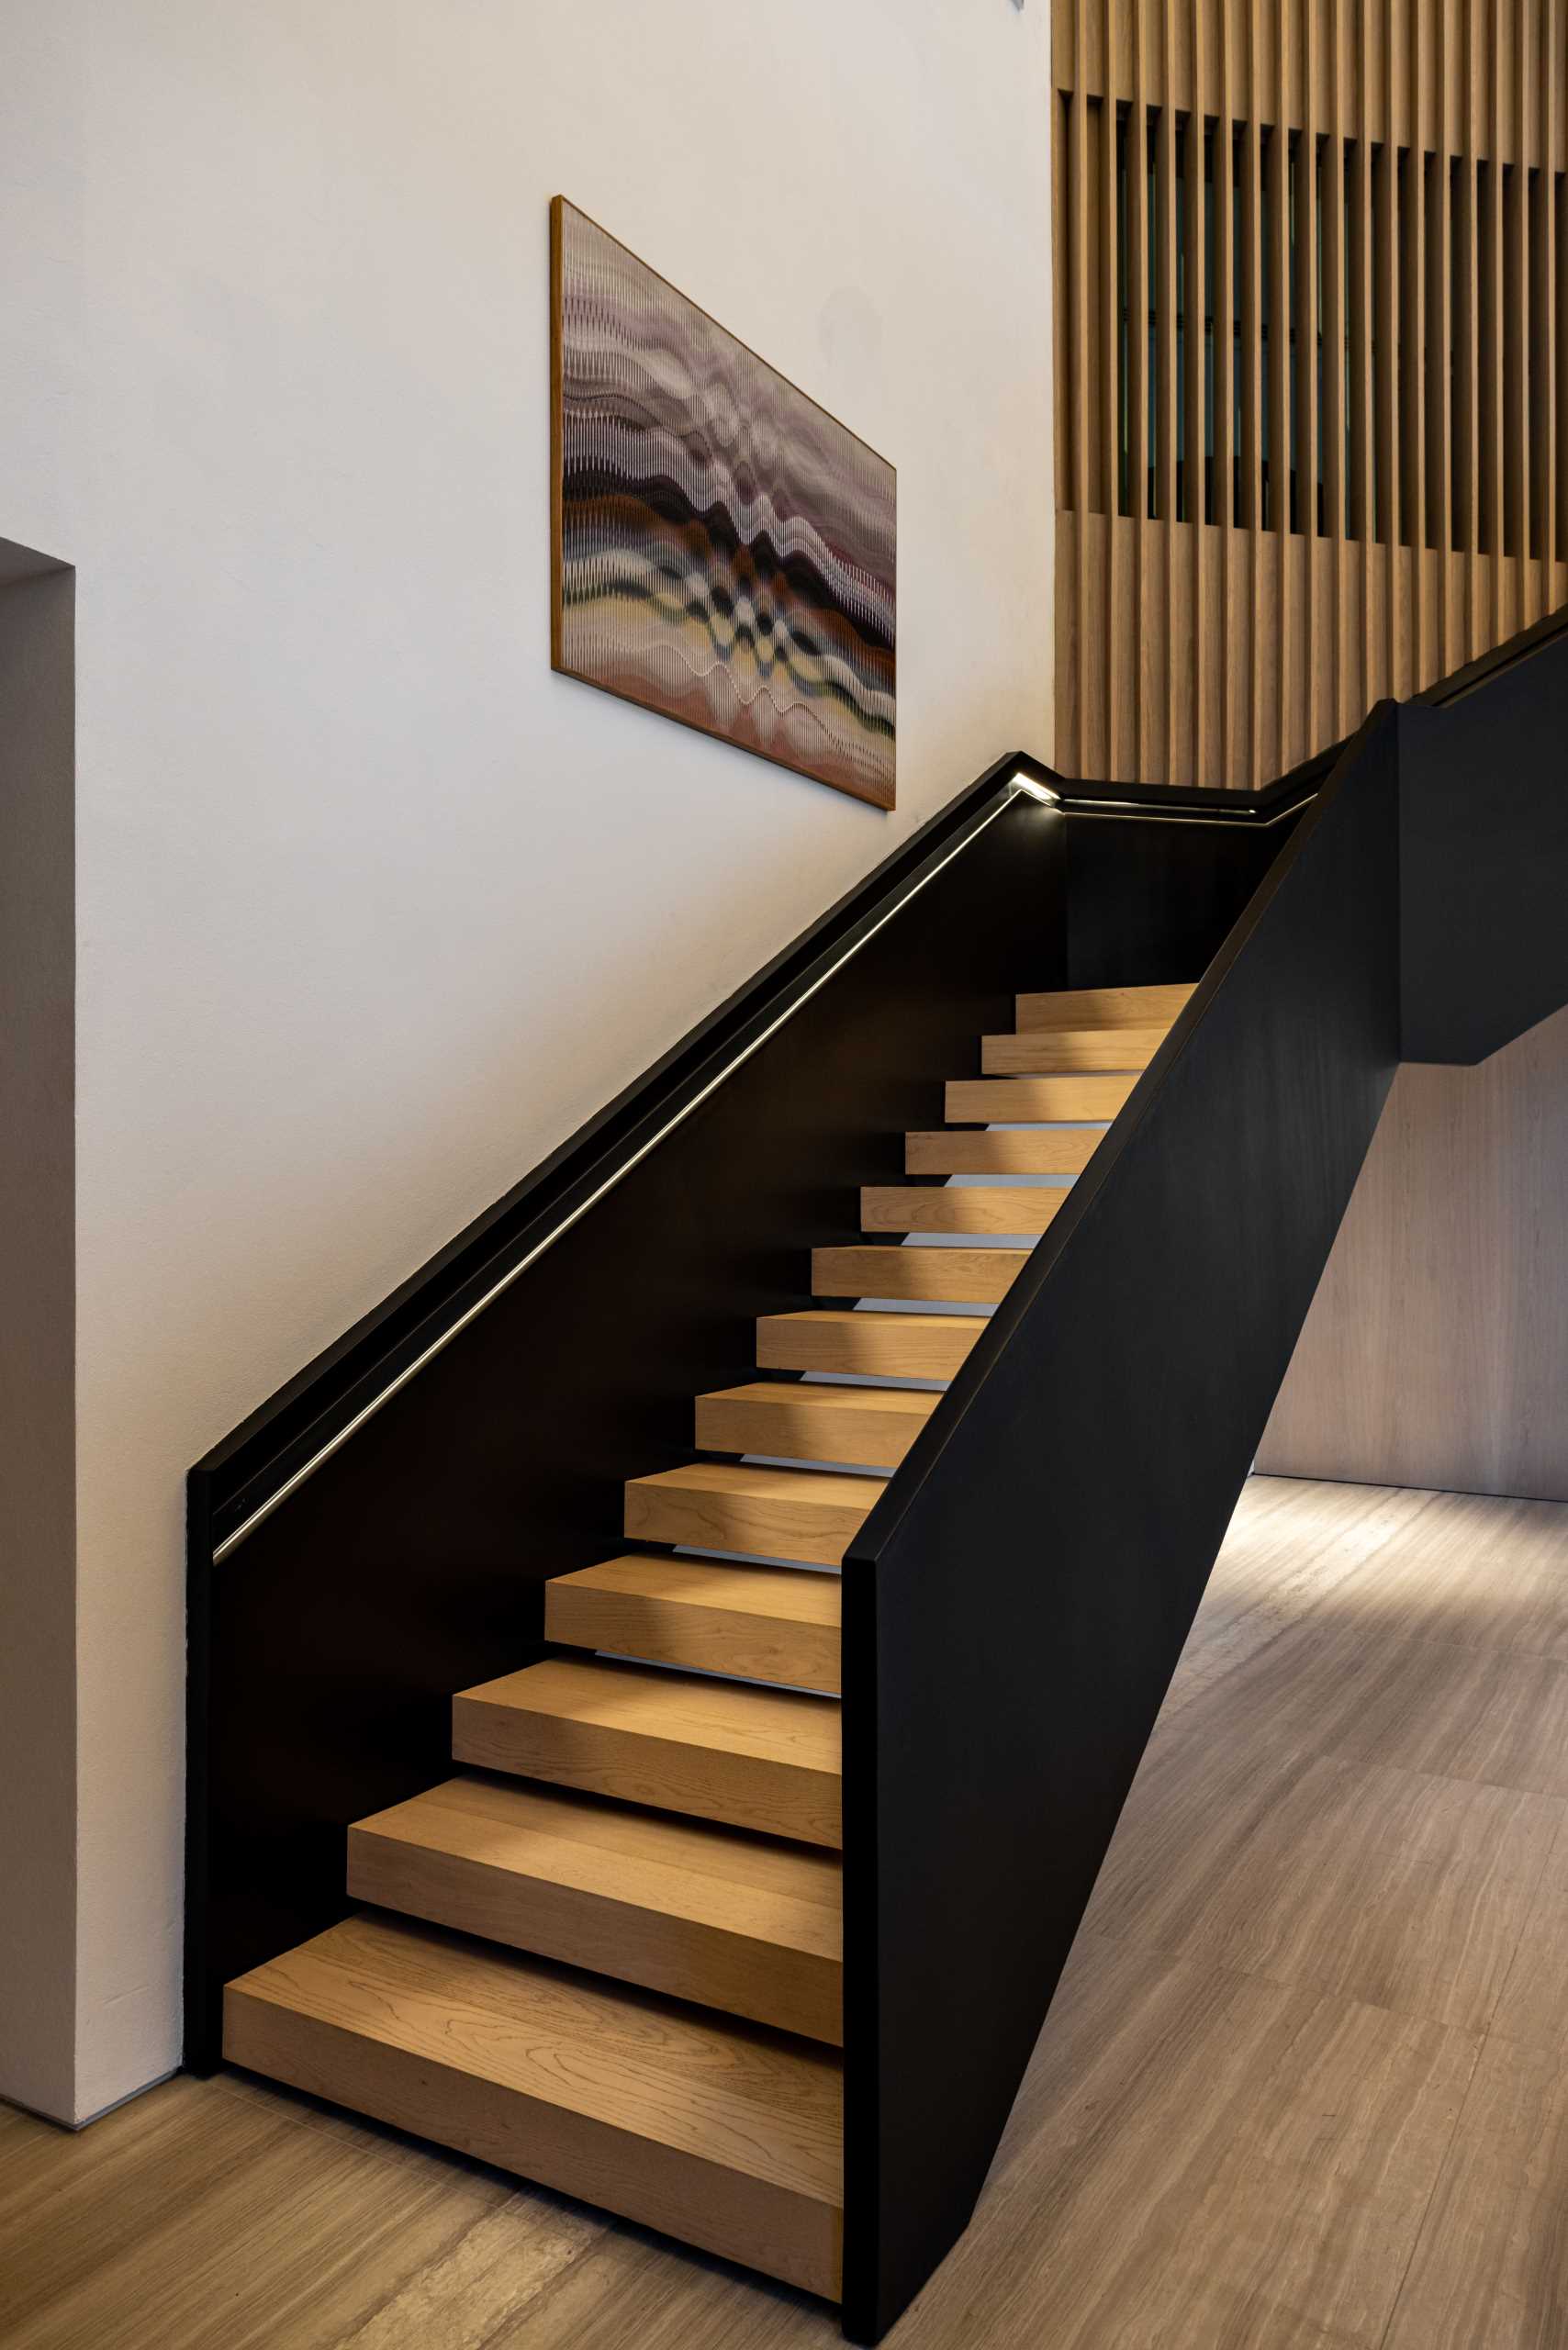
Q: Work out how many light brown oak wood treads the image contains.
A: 13